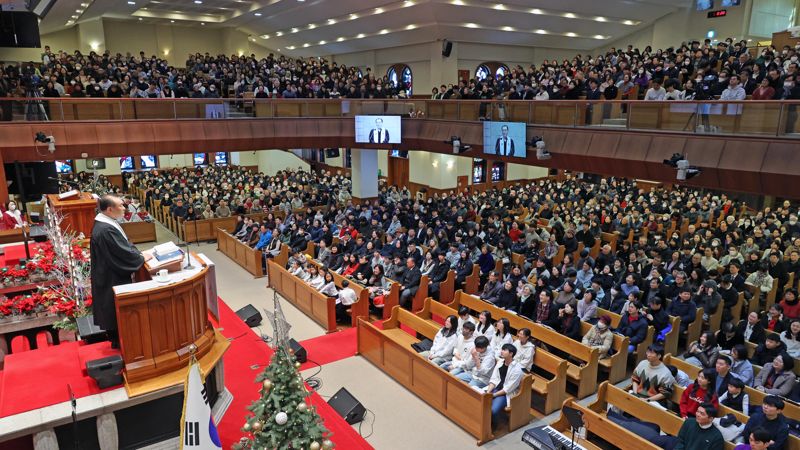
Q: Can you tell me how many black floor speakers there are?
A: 4